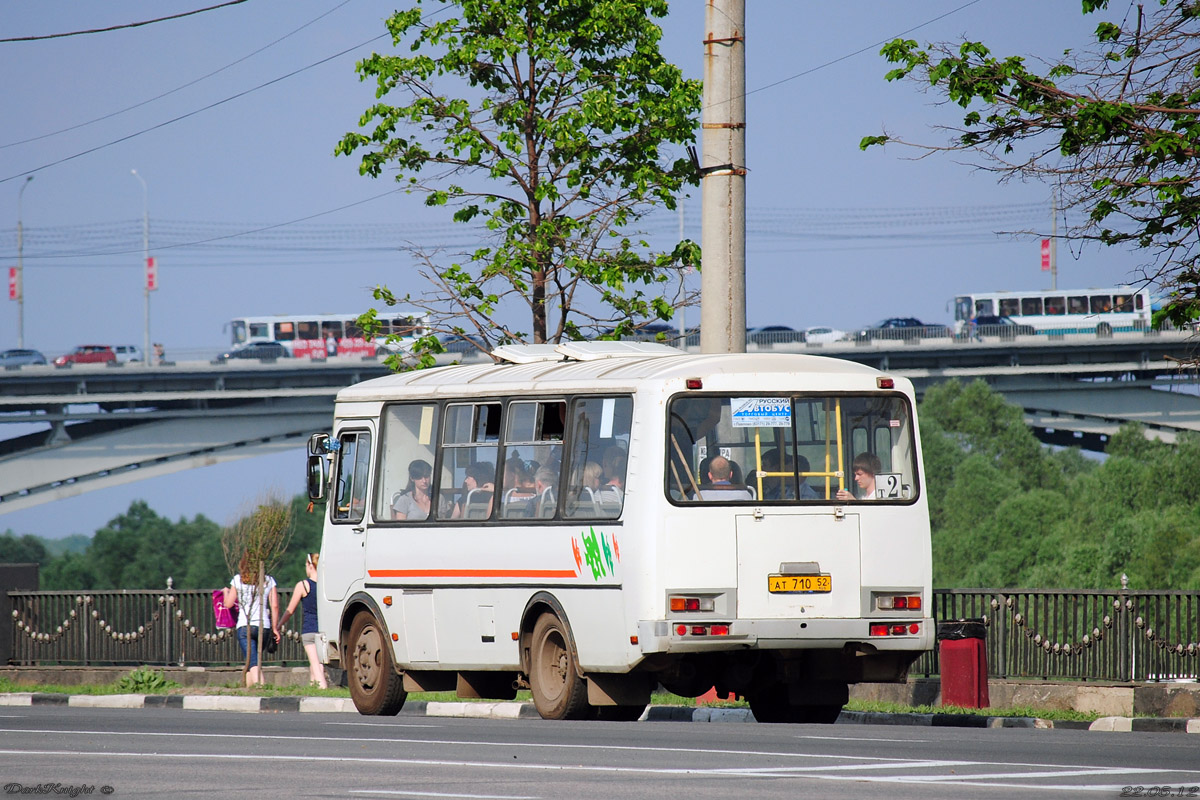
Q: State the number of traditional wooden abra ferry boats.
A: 0